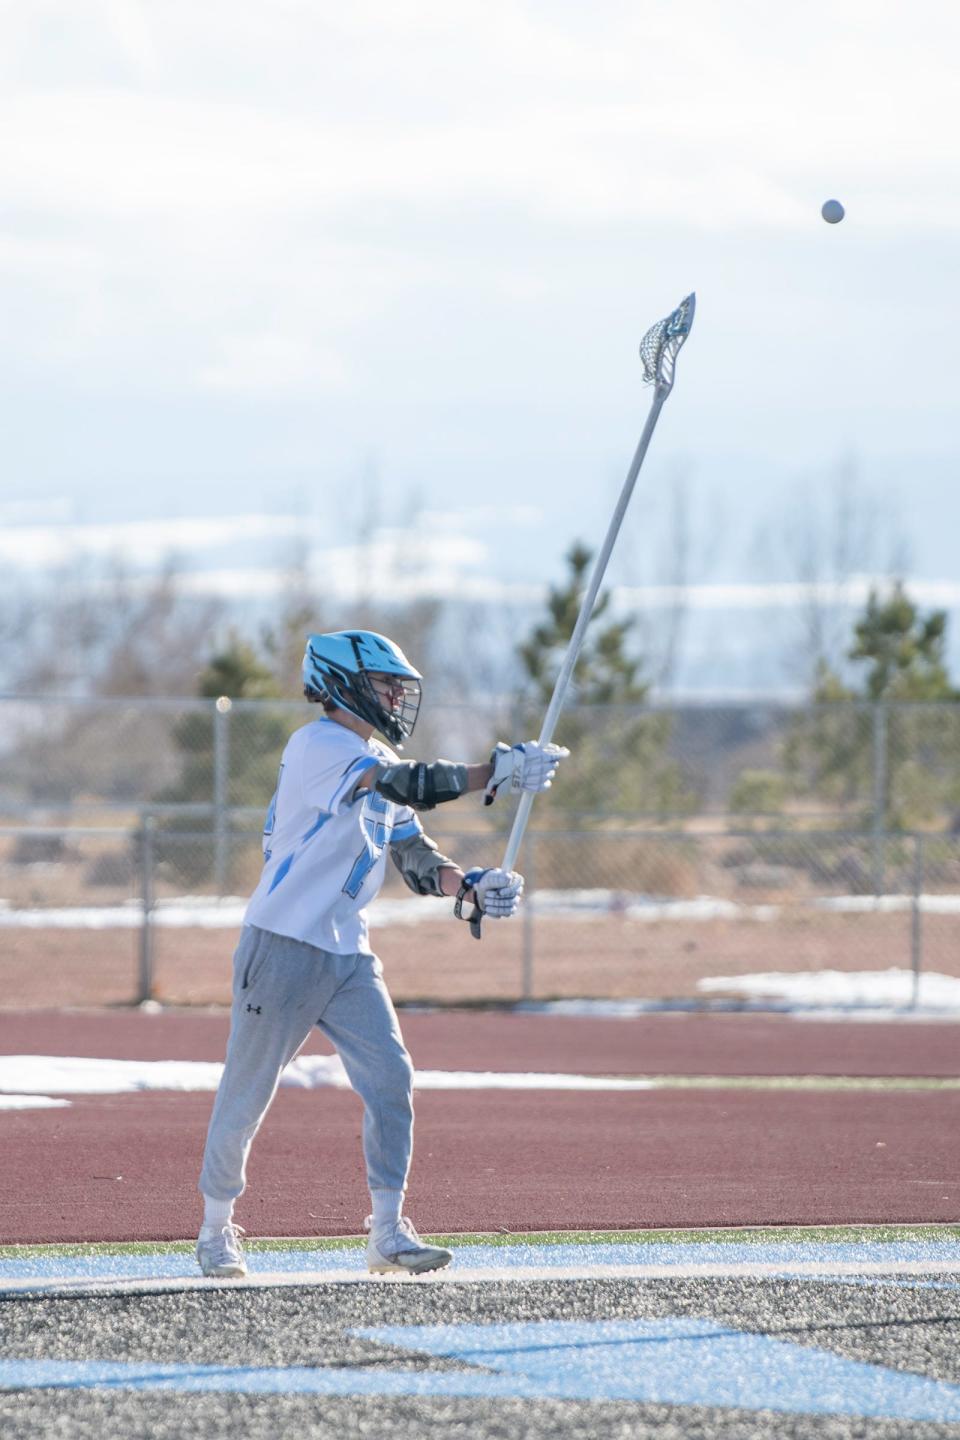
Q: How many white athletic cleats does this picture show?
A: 2